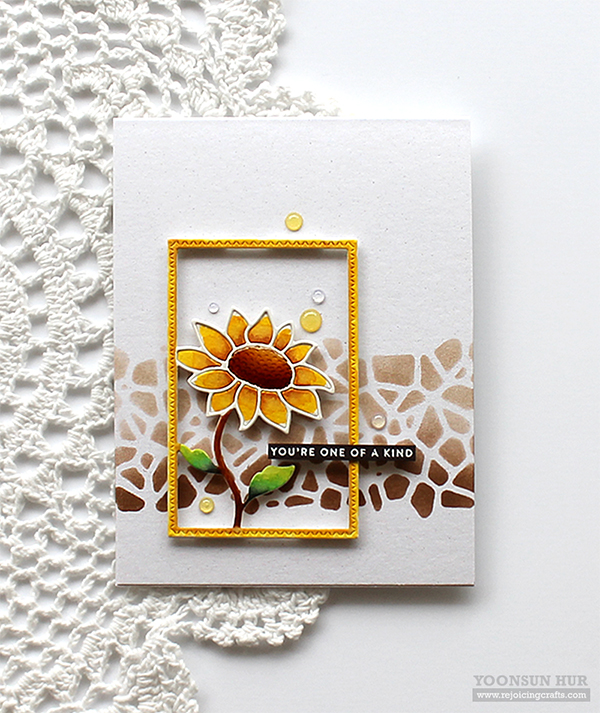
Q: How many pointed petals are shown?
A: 12